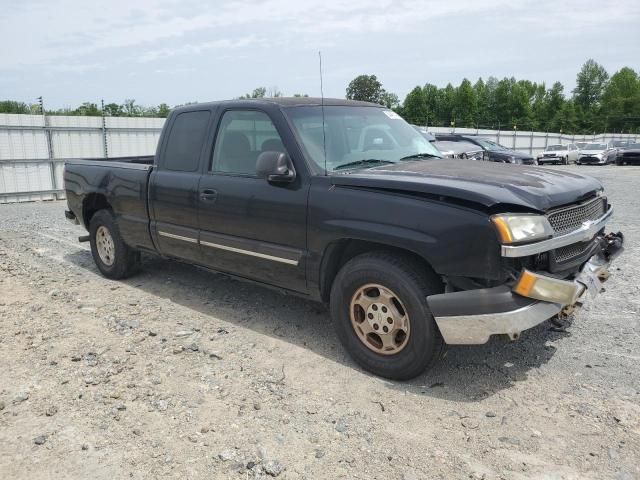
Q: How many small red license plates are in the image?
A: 0